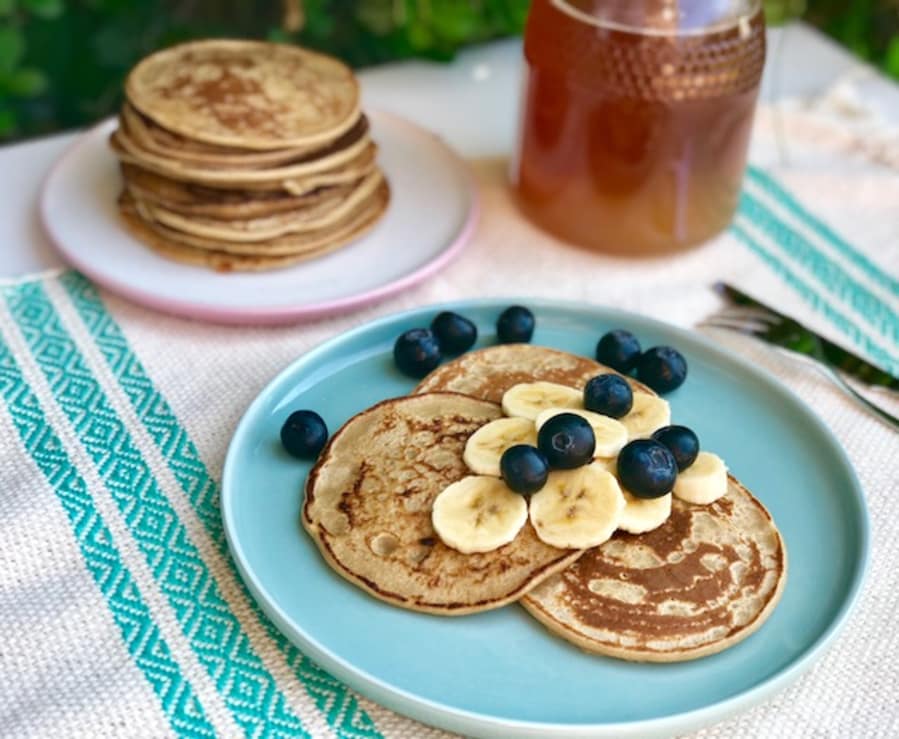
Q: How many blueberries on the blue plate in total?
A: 11